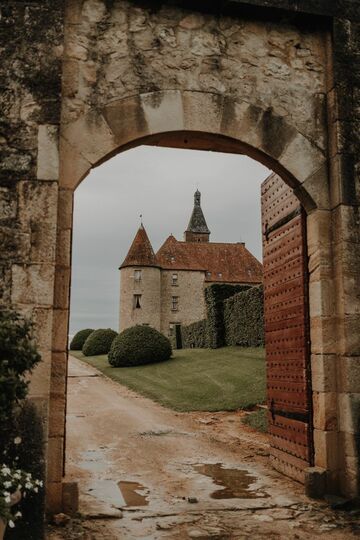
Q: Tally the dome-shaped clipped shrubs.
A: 3